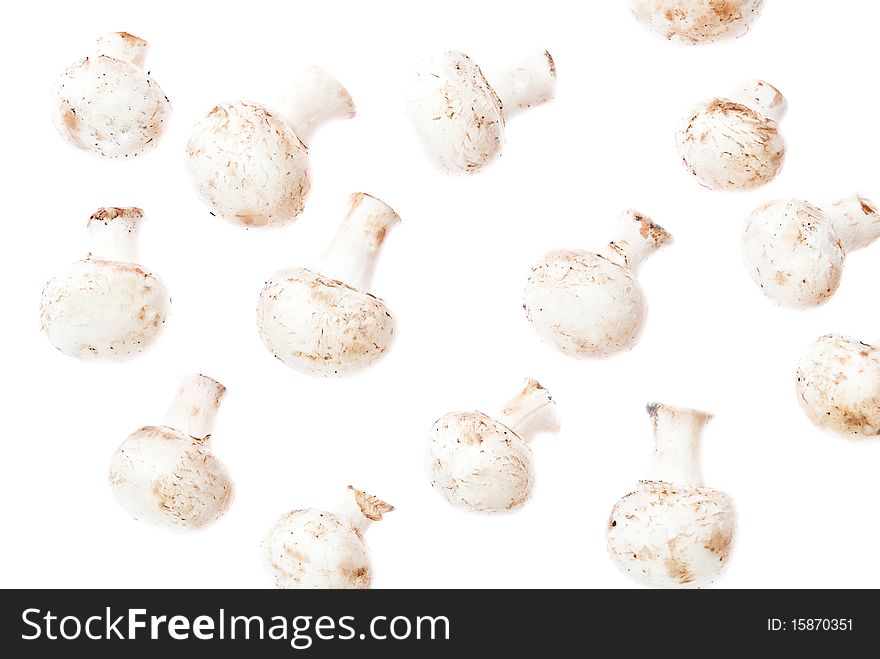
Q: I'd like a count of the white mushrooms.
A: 14